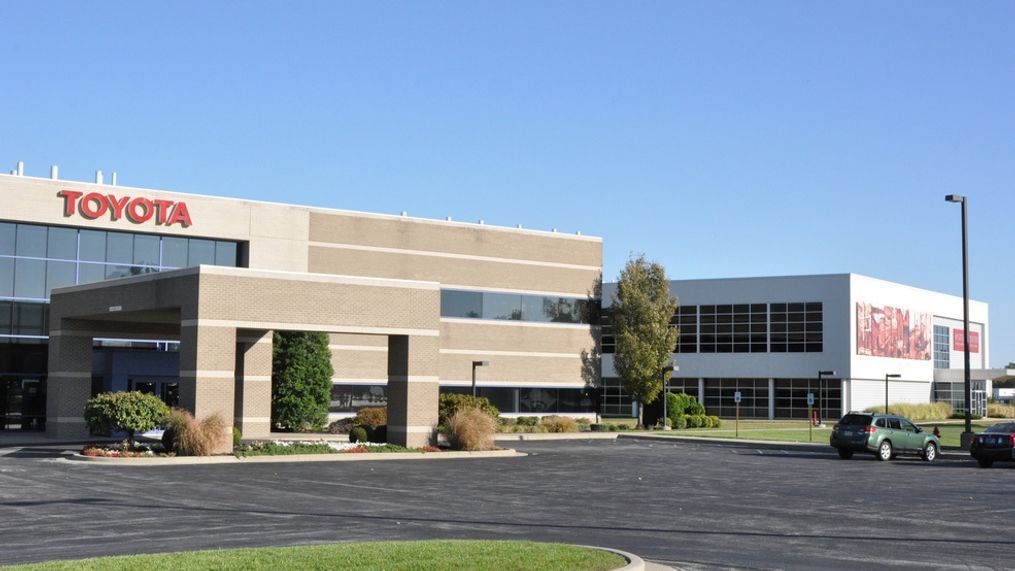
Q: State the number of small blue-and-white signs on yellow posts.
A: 2